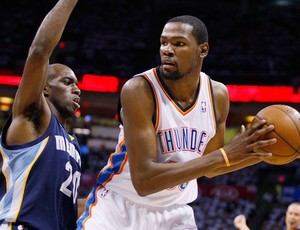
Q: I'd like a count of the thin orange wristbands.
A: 1